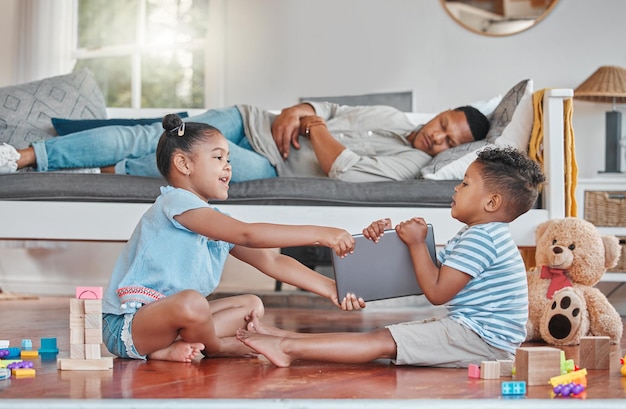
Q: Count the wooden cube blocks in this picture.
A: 12